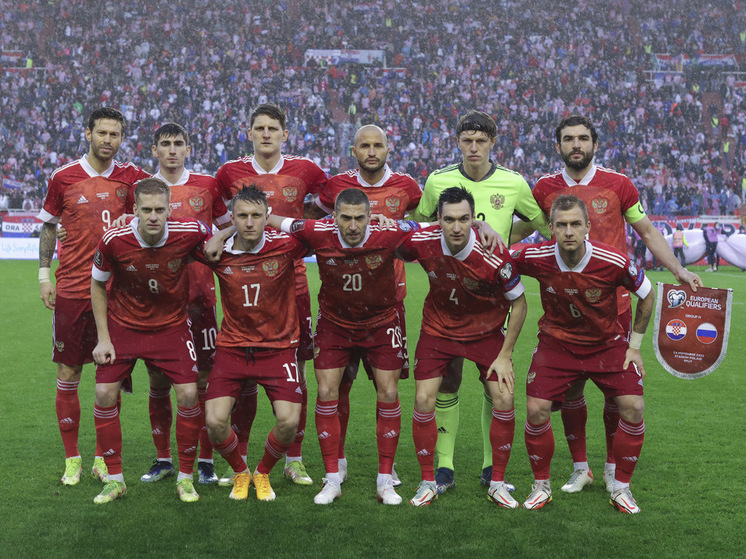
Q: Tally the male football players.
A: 11